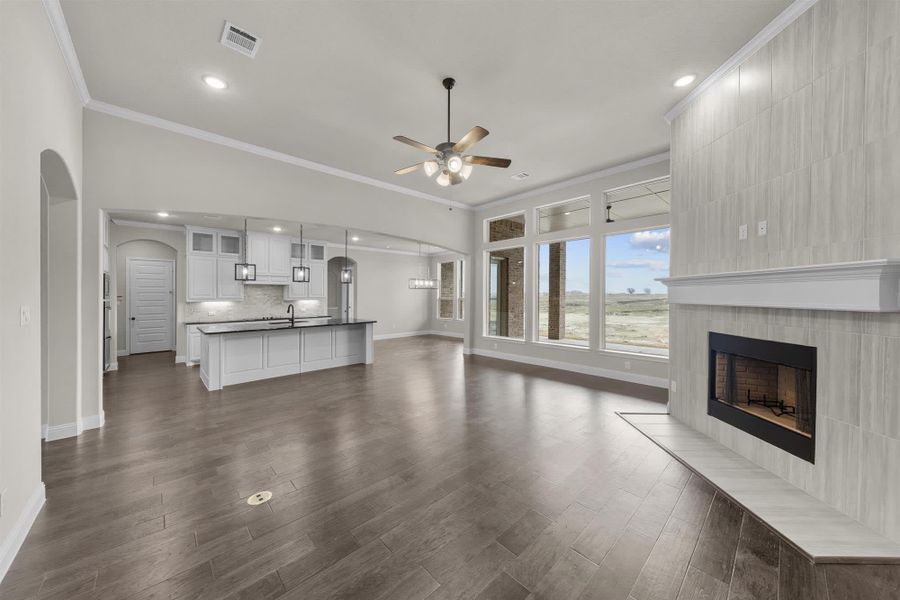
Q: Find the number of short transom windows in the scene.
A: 3